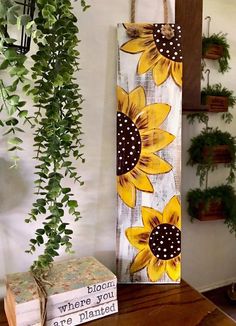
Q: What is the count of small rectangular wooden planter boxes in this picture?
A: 4